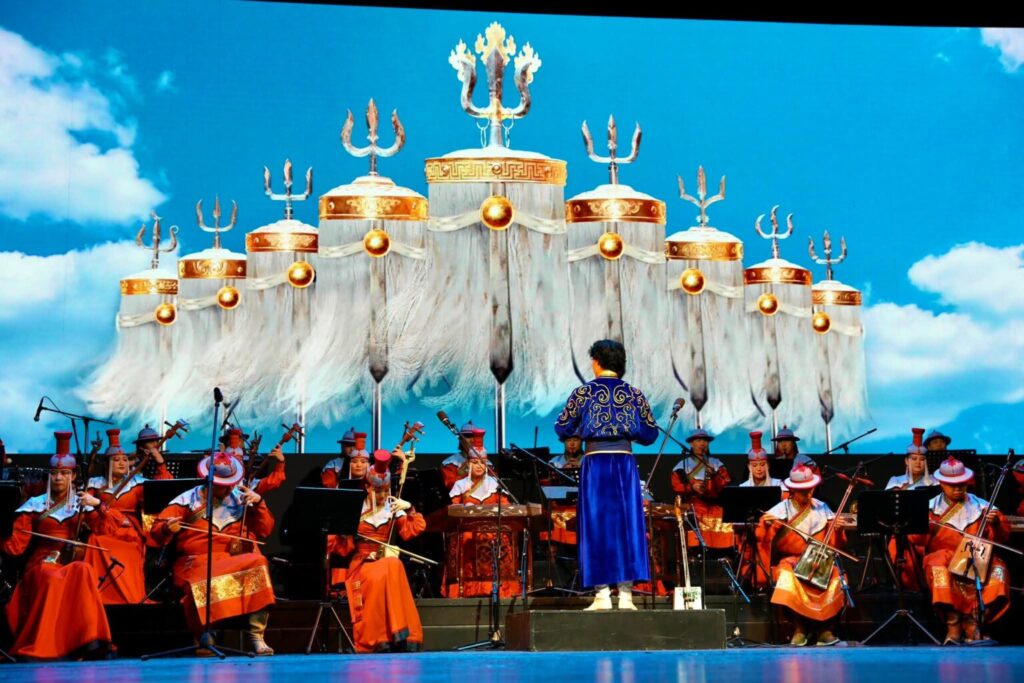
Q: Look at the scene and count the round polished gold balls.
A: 9